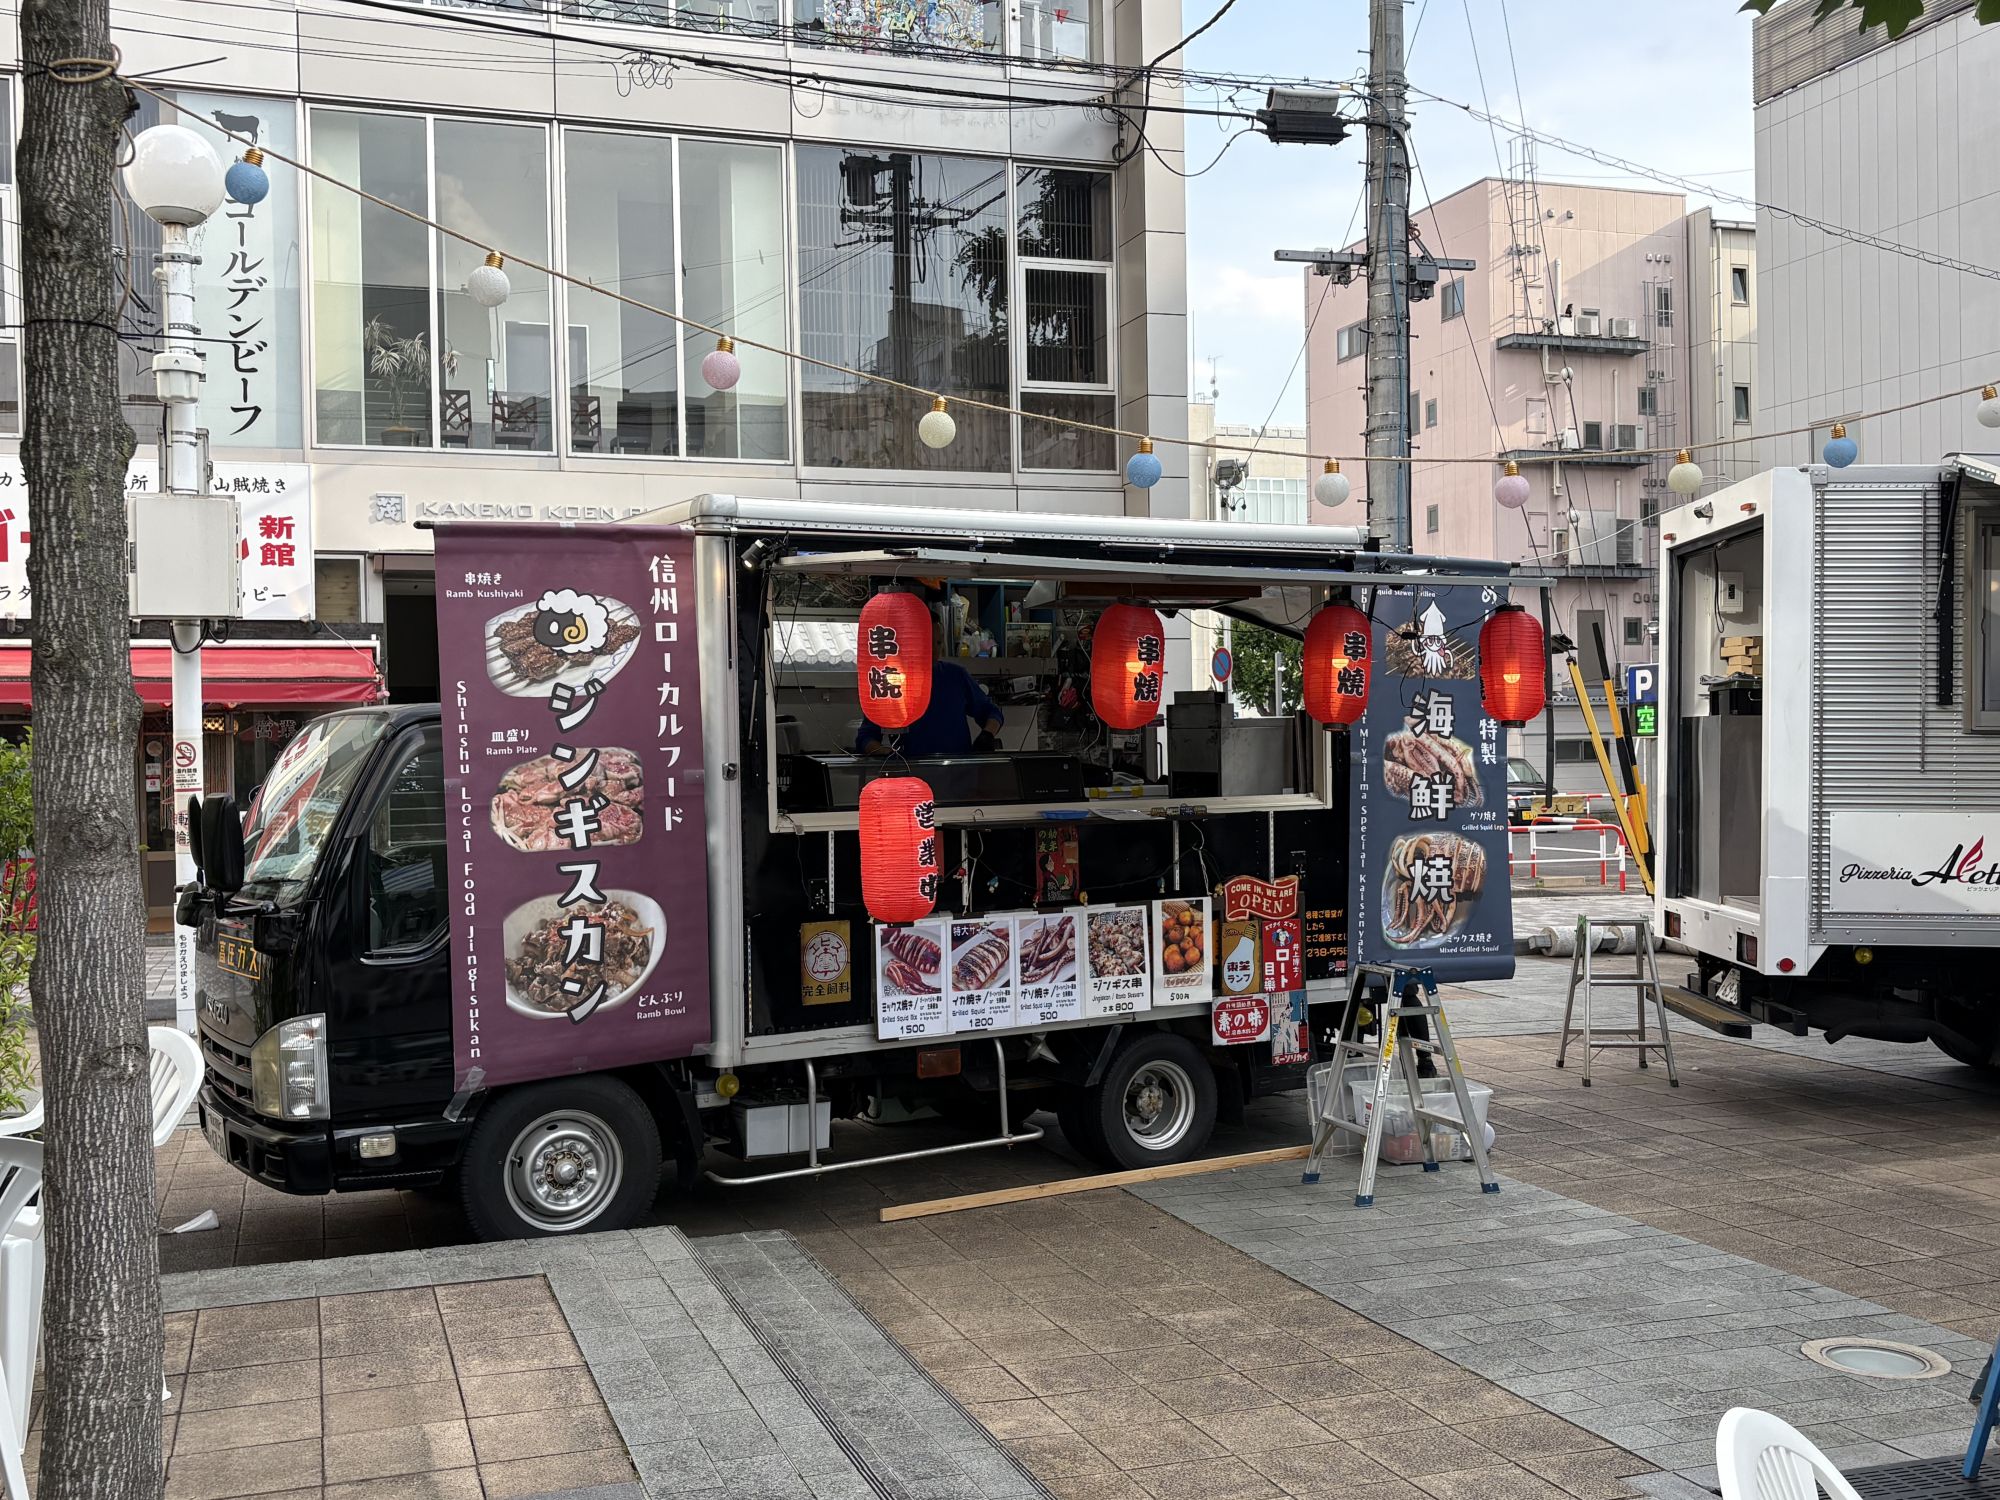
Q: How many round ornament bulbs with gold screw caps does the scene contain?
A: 10